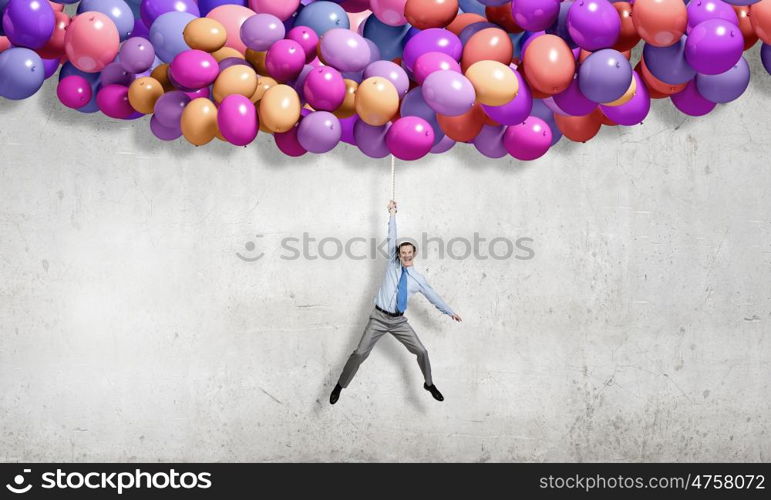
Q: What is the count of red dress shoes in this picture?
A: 0